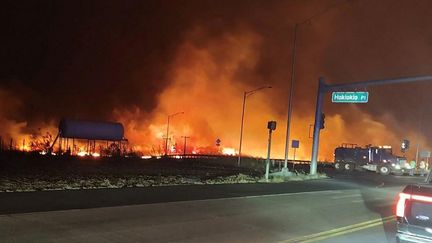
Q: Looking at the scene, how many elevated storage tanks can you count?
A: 1